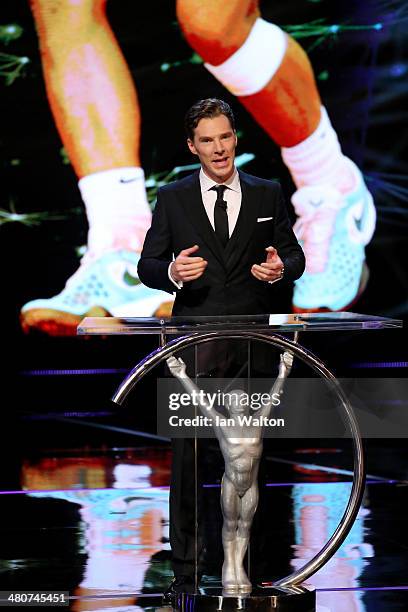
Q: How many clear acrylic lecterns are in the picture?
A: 1